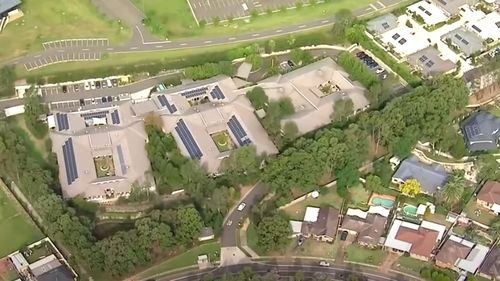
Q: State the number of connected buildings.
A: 3